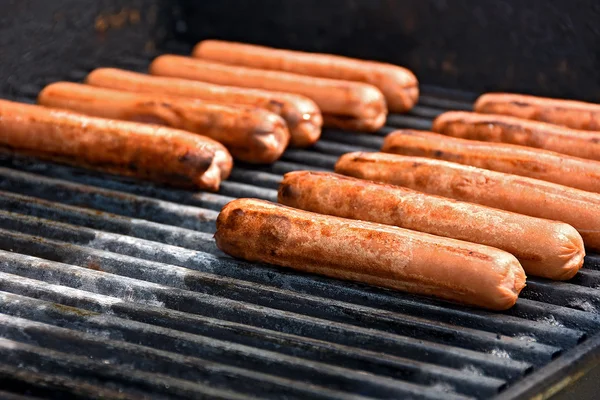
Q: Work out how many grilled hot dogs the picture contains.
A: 11